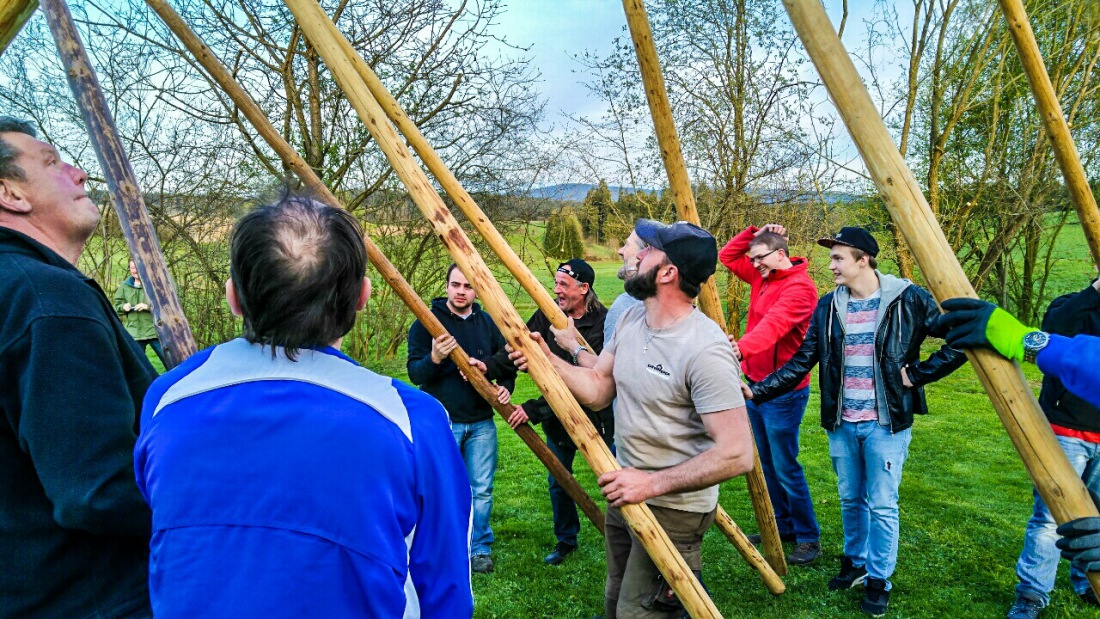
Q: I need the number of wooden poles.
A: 8